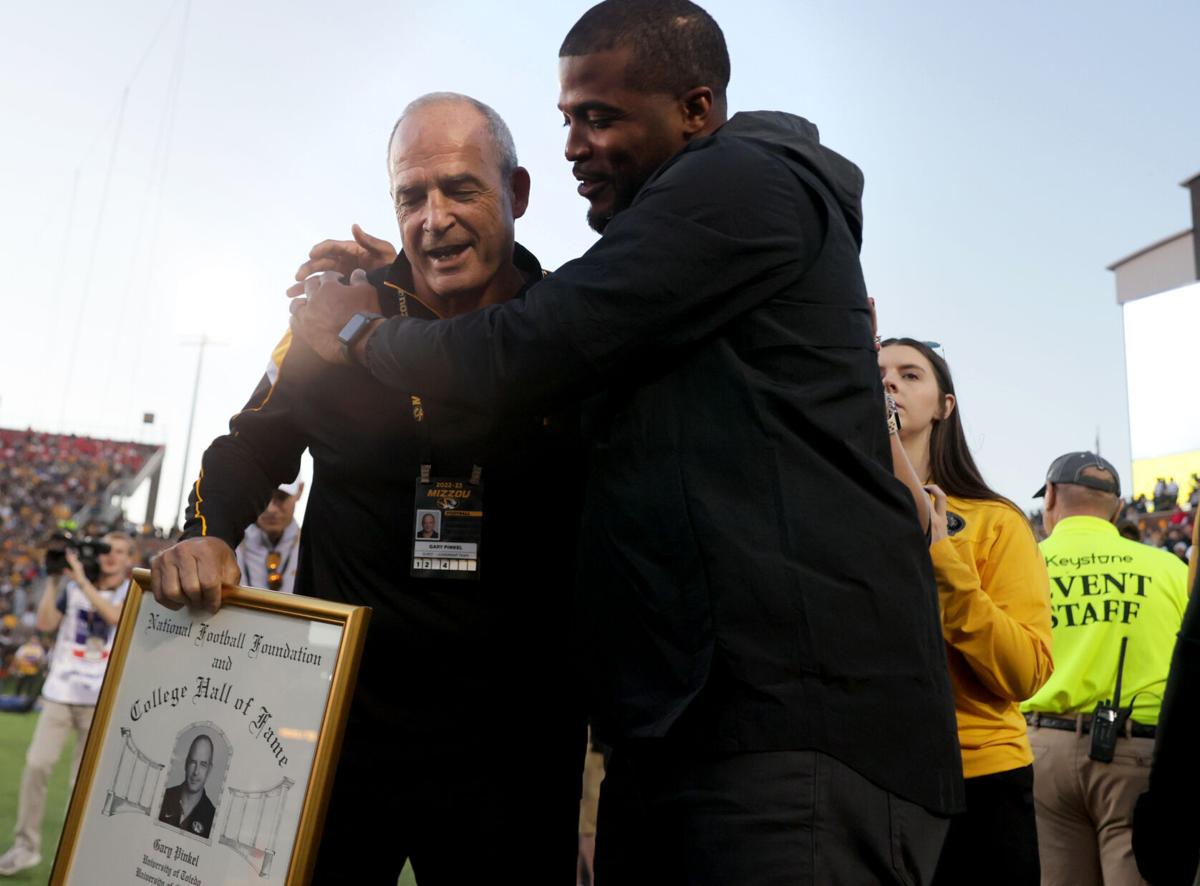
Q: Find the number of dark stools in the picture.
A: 0